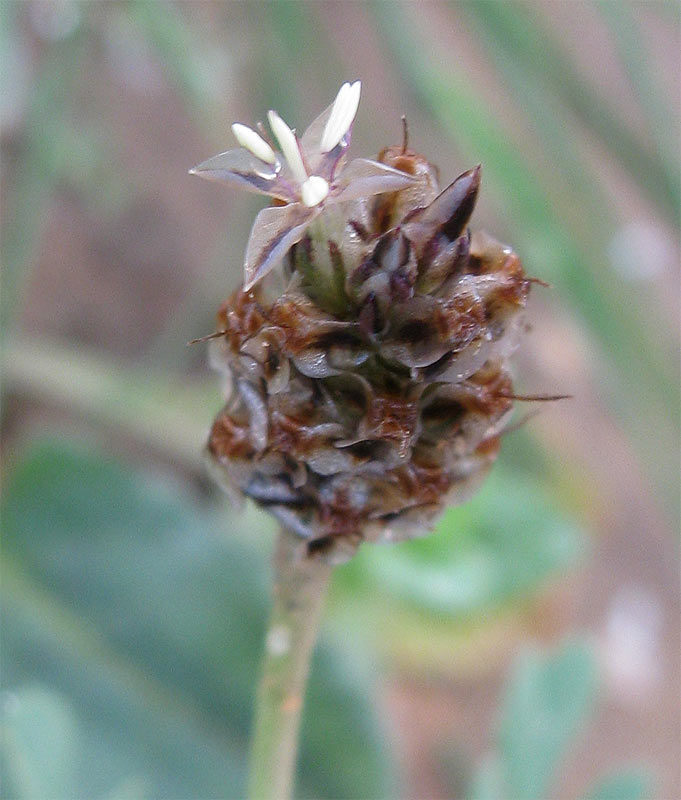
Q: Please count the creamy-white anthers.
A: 4